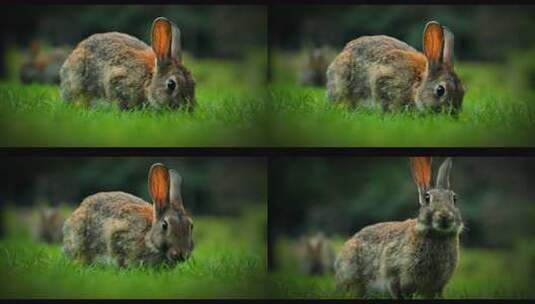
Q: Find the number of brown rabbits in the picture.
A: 4